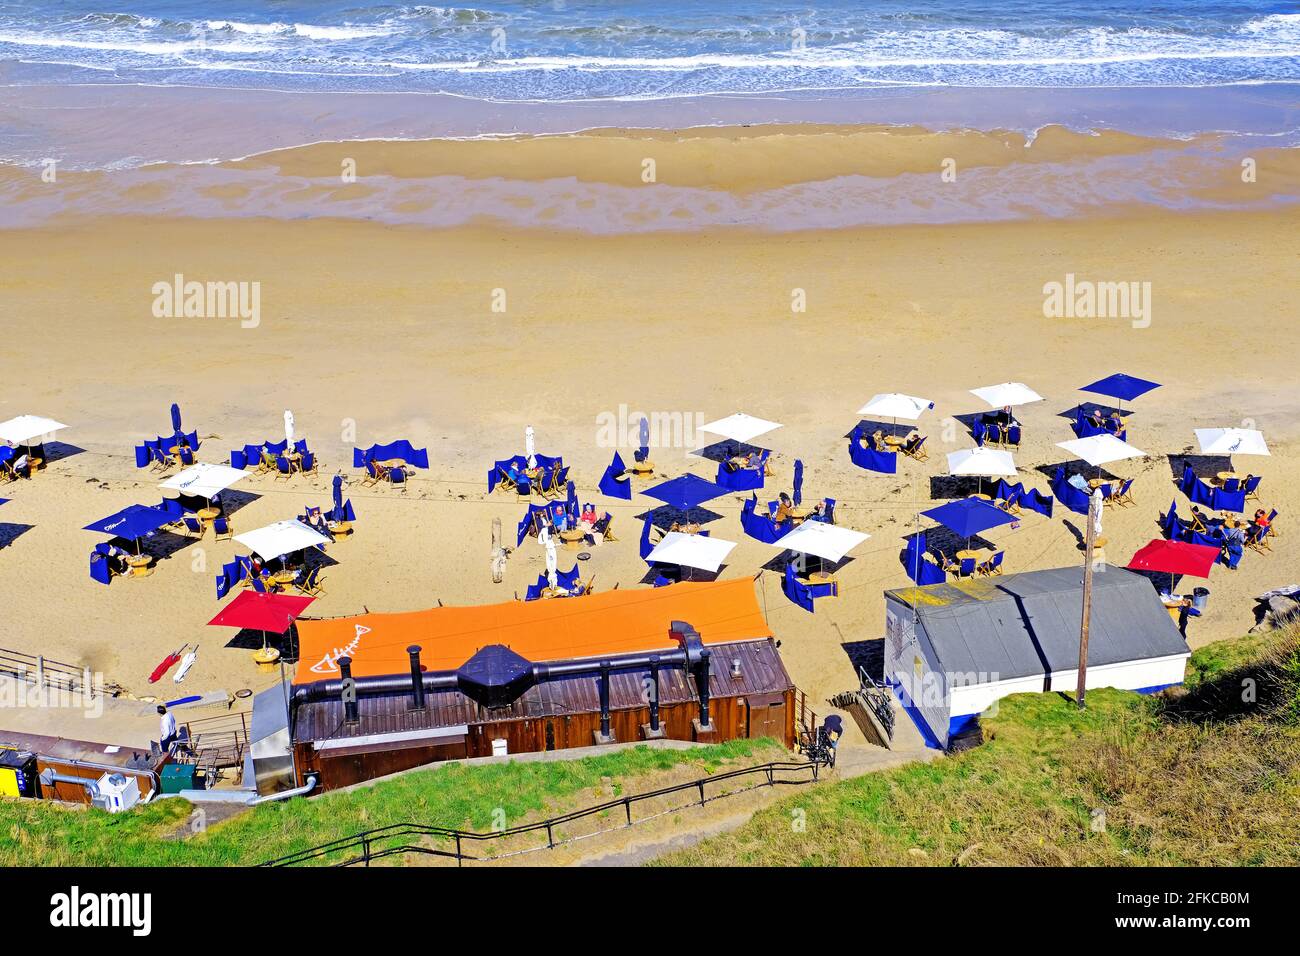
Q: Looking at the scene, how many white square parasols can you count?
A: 11